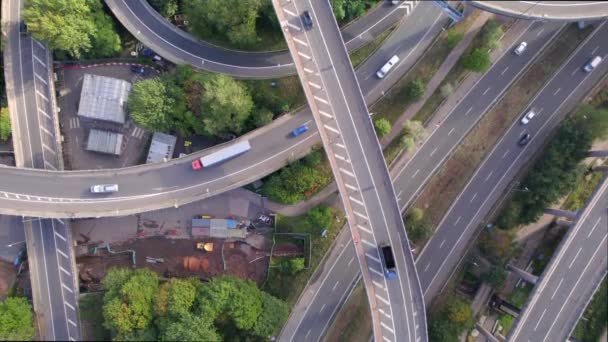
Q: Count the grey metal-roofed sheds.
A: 3